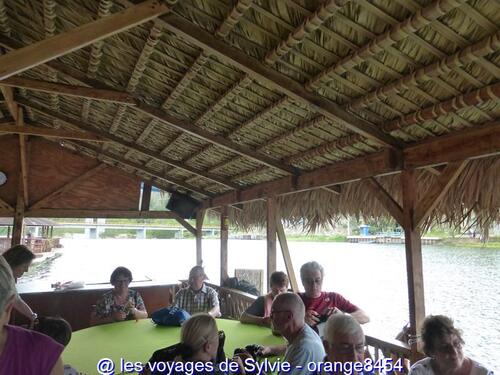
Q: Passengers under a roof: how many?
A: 11